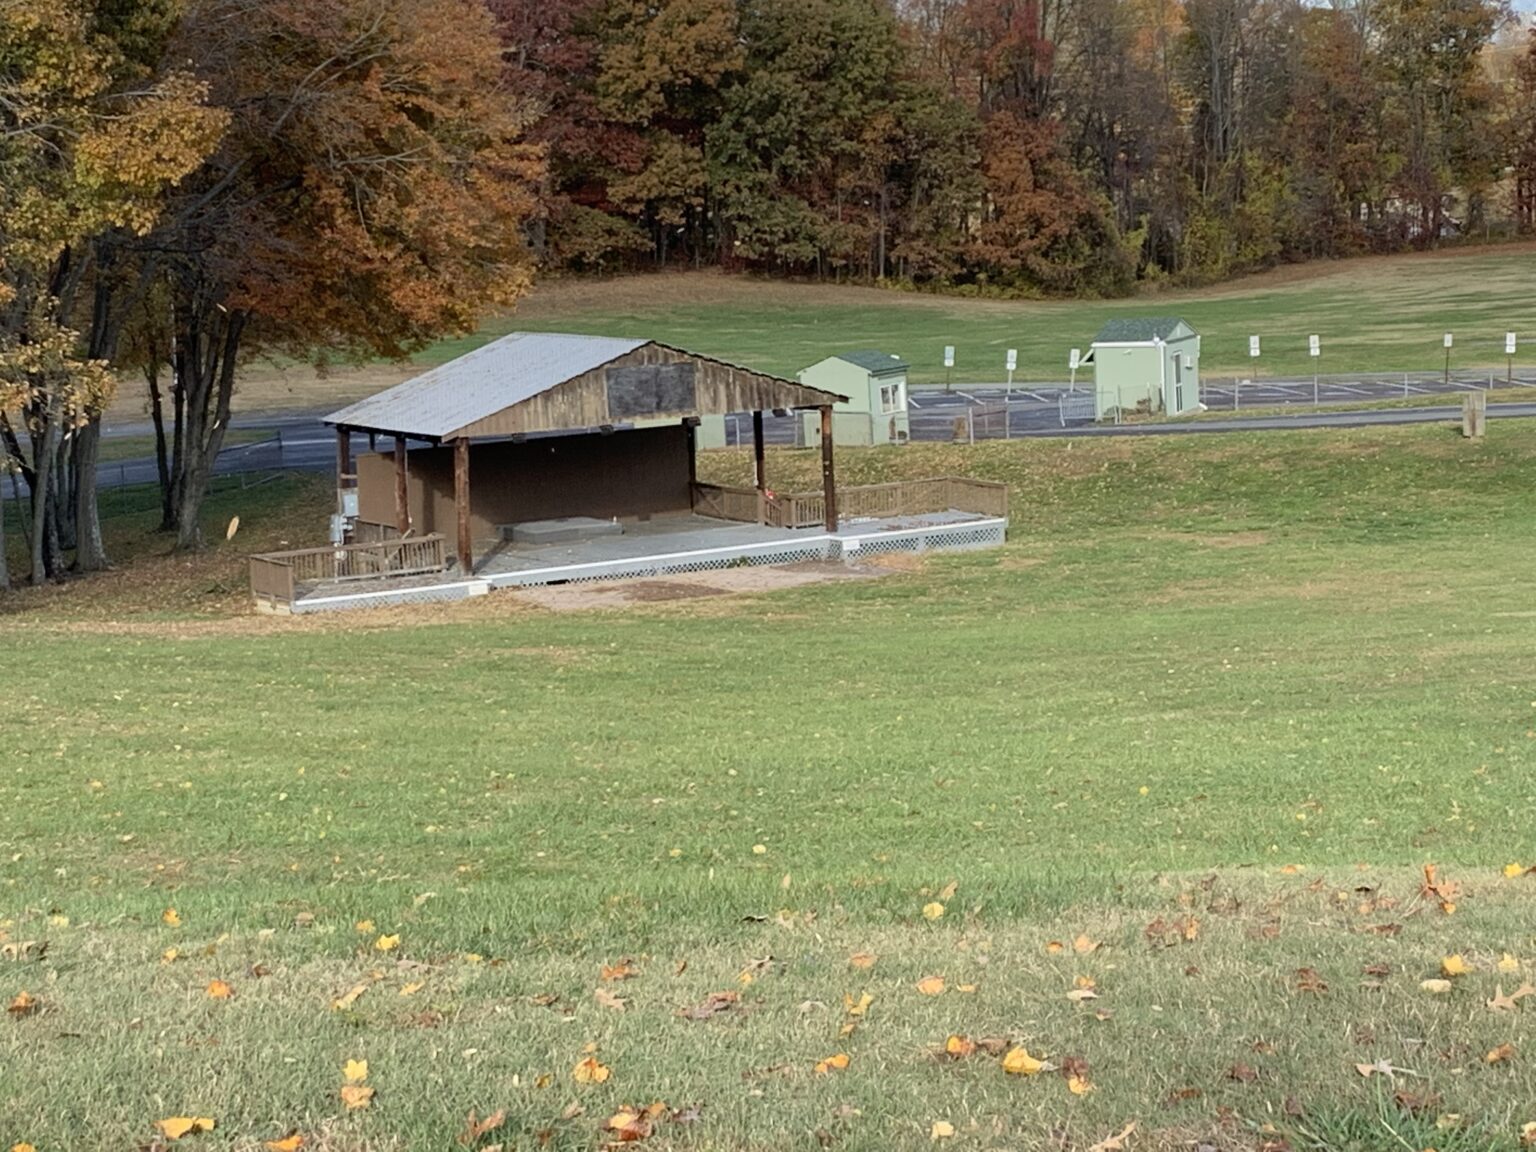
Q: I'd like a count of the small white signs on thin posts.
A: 7